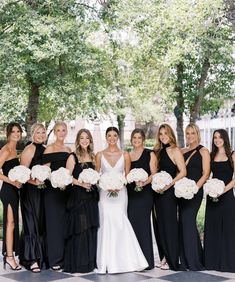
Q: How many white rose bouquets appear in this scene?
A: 9